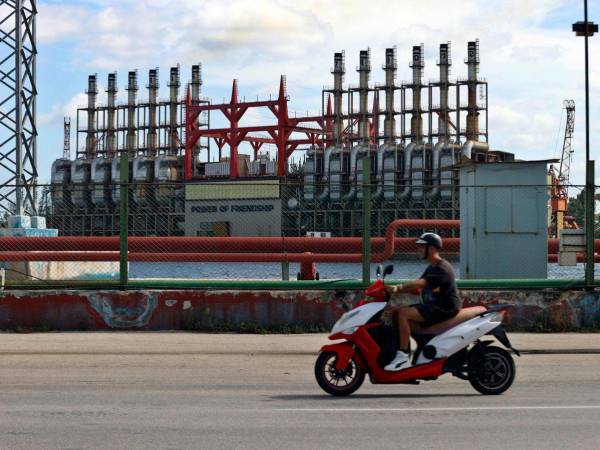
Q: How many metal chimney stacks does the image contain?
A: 12